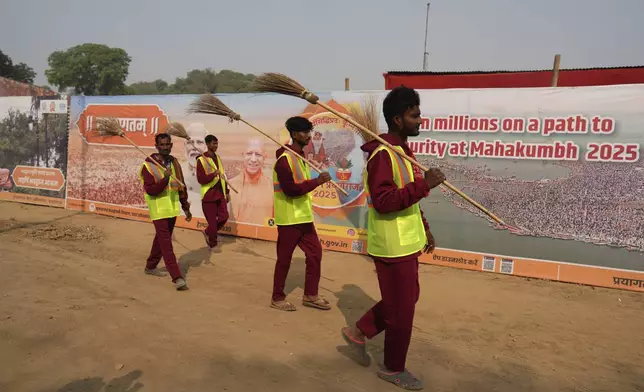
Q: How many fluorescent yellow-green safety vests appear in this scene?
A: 4